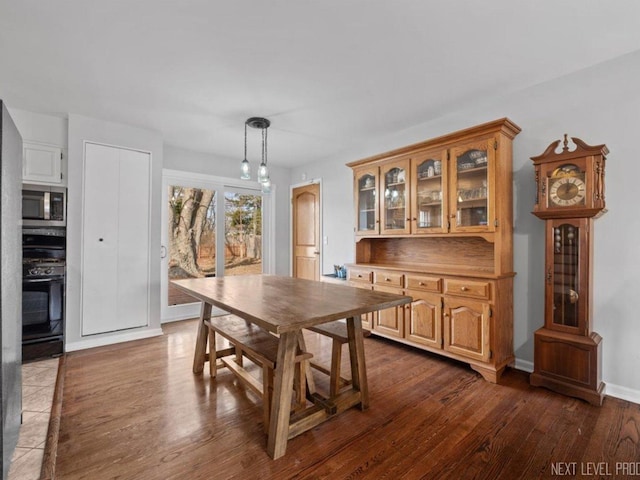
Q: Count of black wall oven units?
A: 1